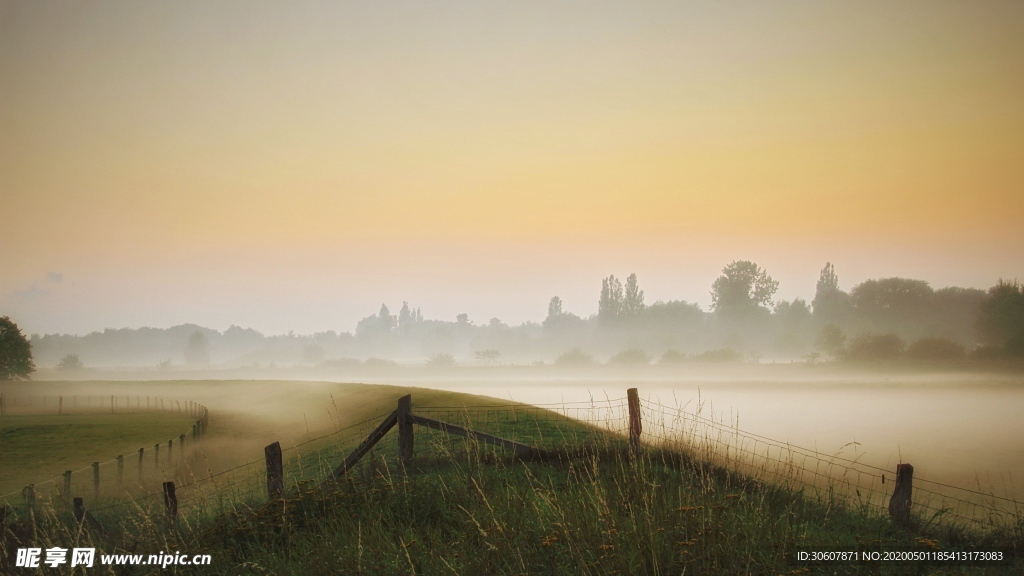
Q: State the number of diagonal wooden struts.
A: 2